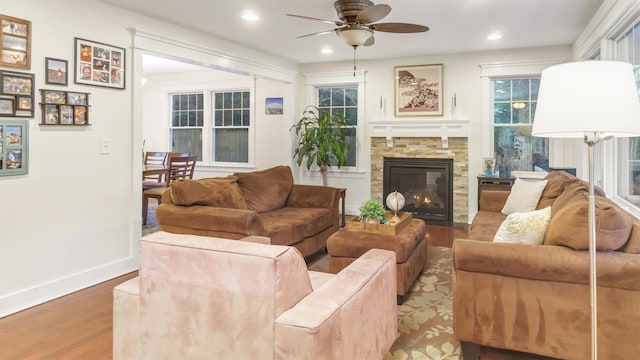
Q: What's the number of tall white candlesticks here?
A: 4